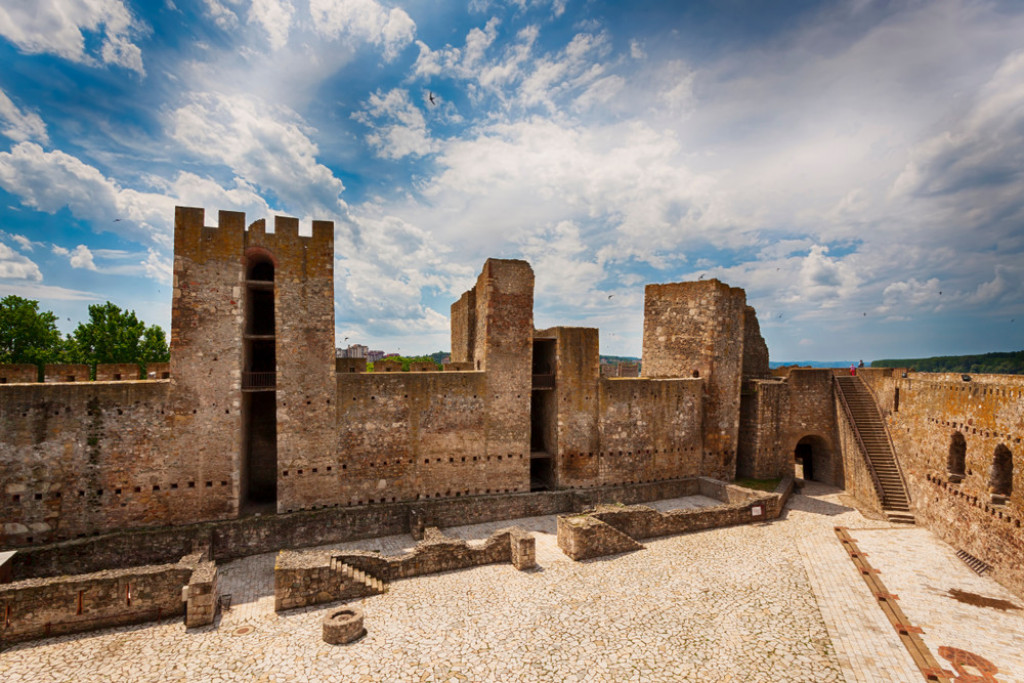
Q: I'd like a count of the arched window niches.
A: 2